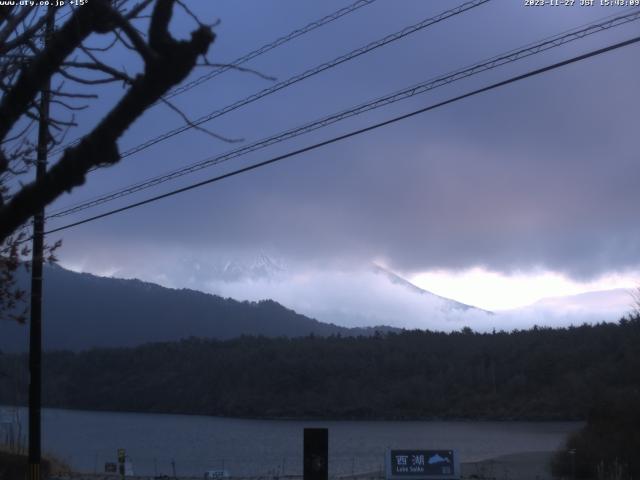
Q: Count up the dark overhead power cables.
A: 4